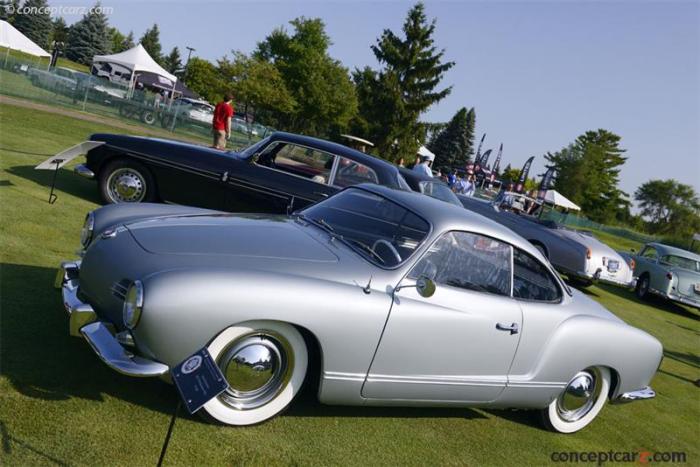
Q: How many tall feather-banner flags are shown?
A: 5